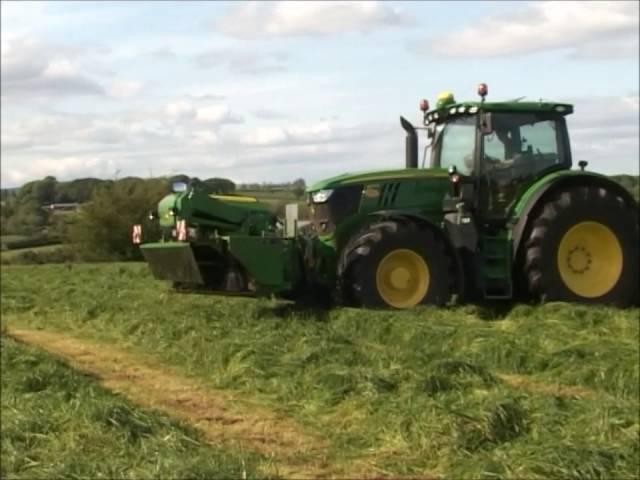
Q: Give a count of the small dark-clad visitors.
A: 0